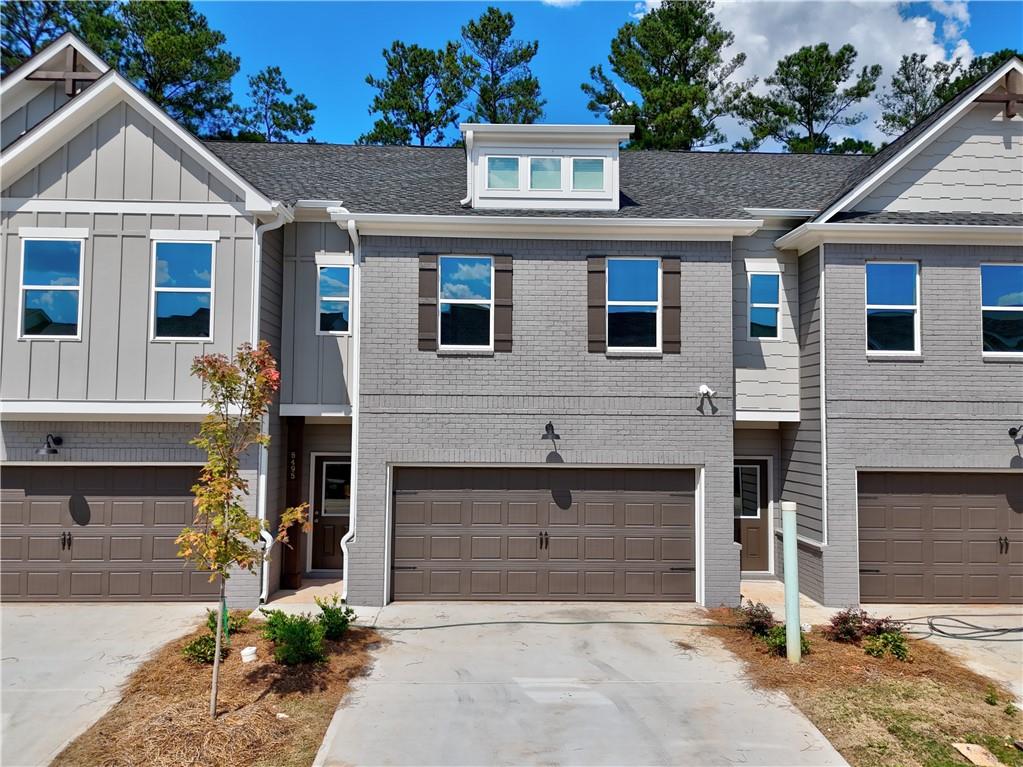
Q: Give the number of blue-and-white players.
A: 0